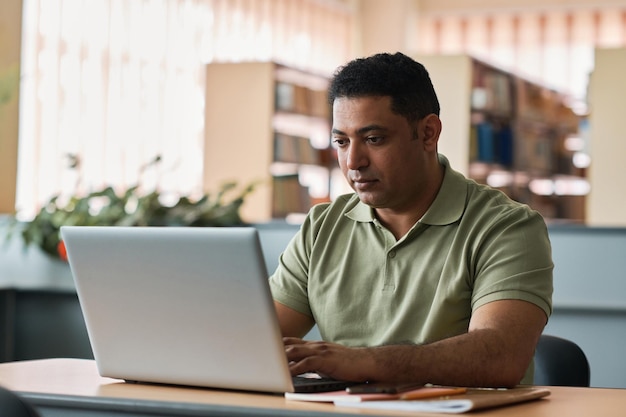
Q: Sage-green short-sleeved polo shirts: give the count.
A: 1